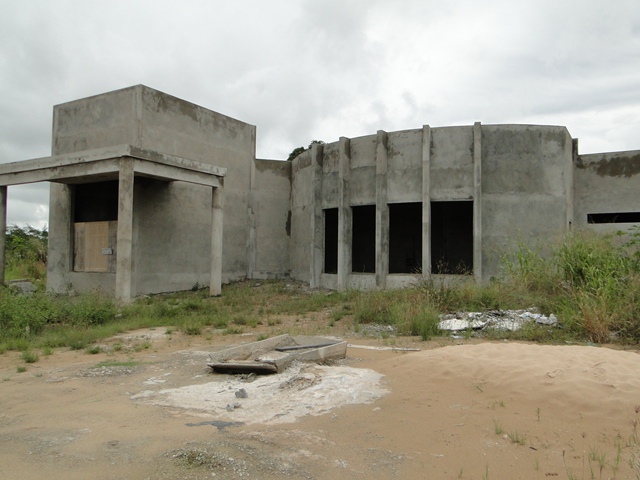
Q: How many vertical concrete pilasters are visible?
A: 5